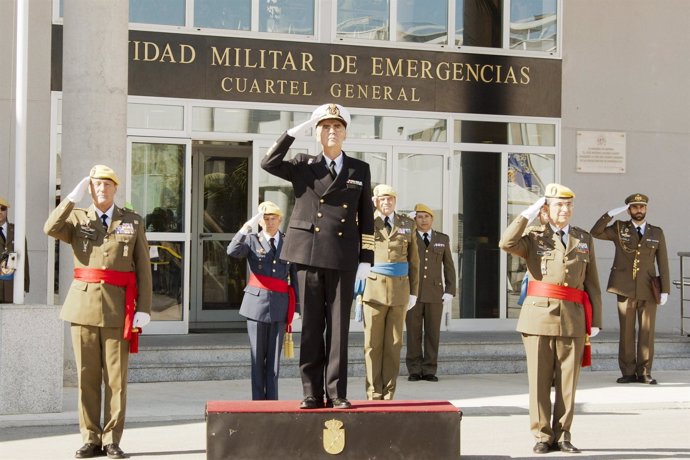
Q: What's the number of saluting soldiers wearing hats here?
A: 5